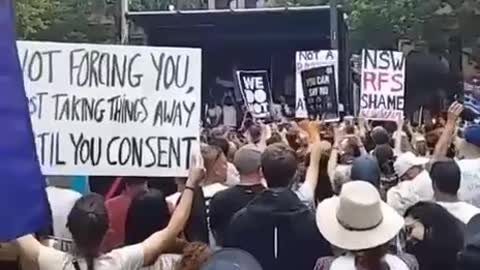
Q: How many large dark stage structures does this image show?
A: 1